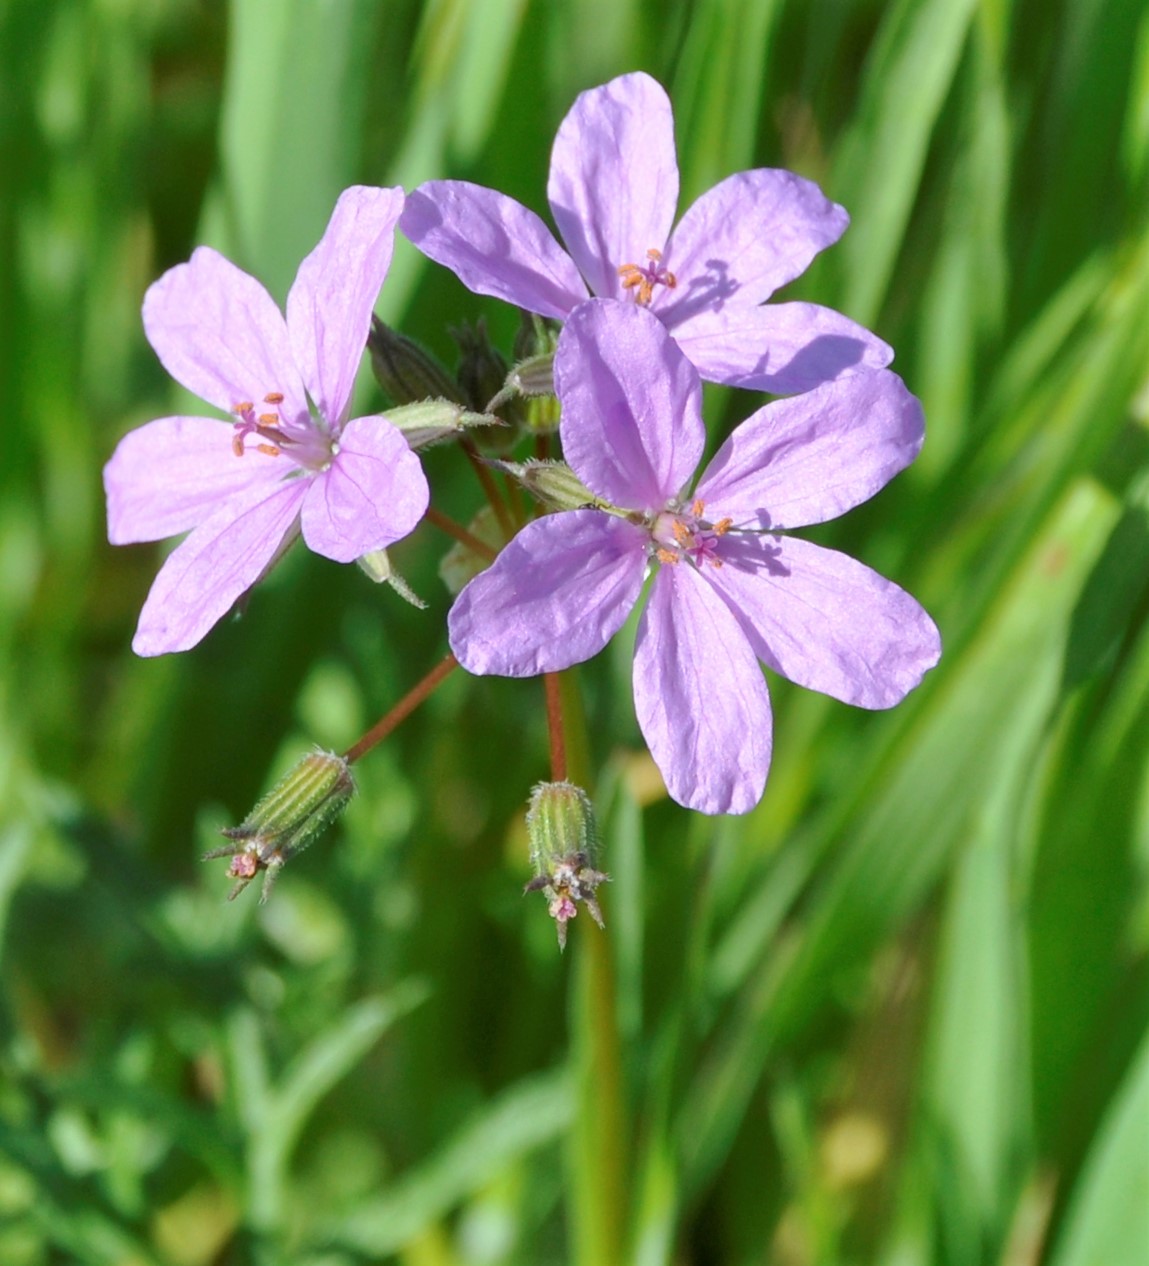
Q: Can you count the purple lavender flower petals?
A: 14